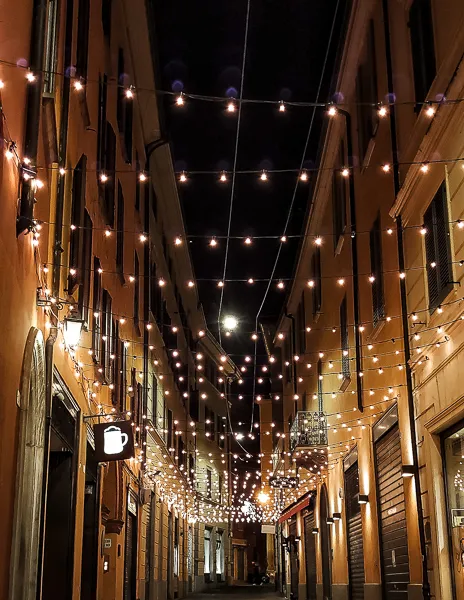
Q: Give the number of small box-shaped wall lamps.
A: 7